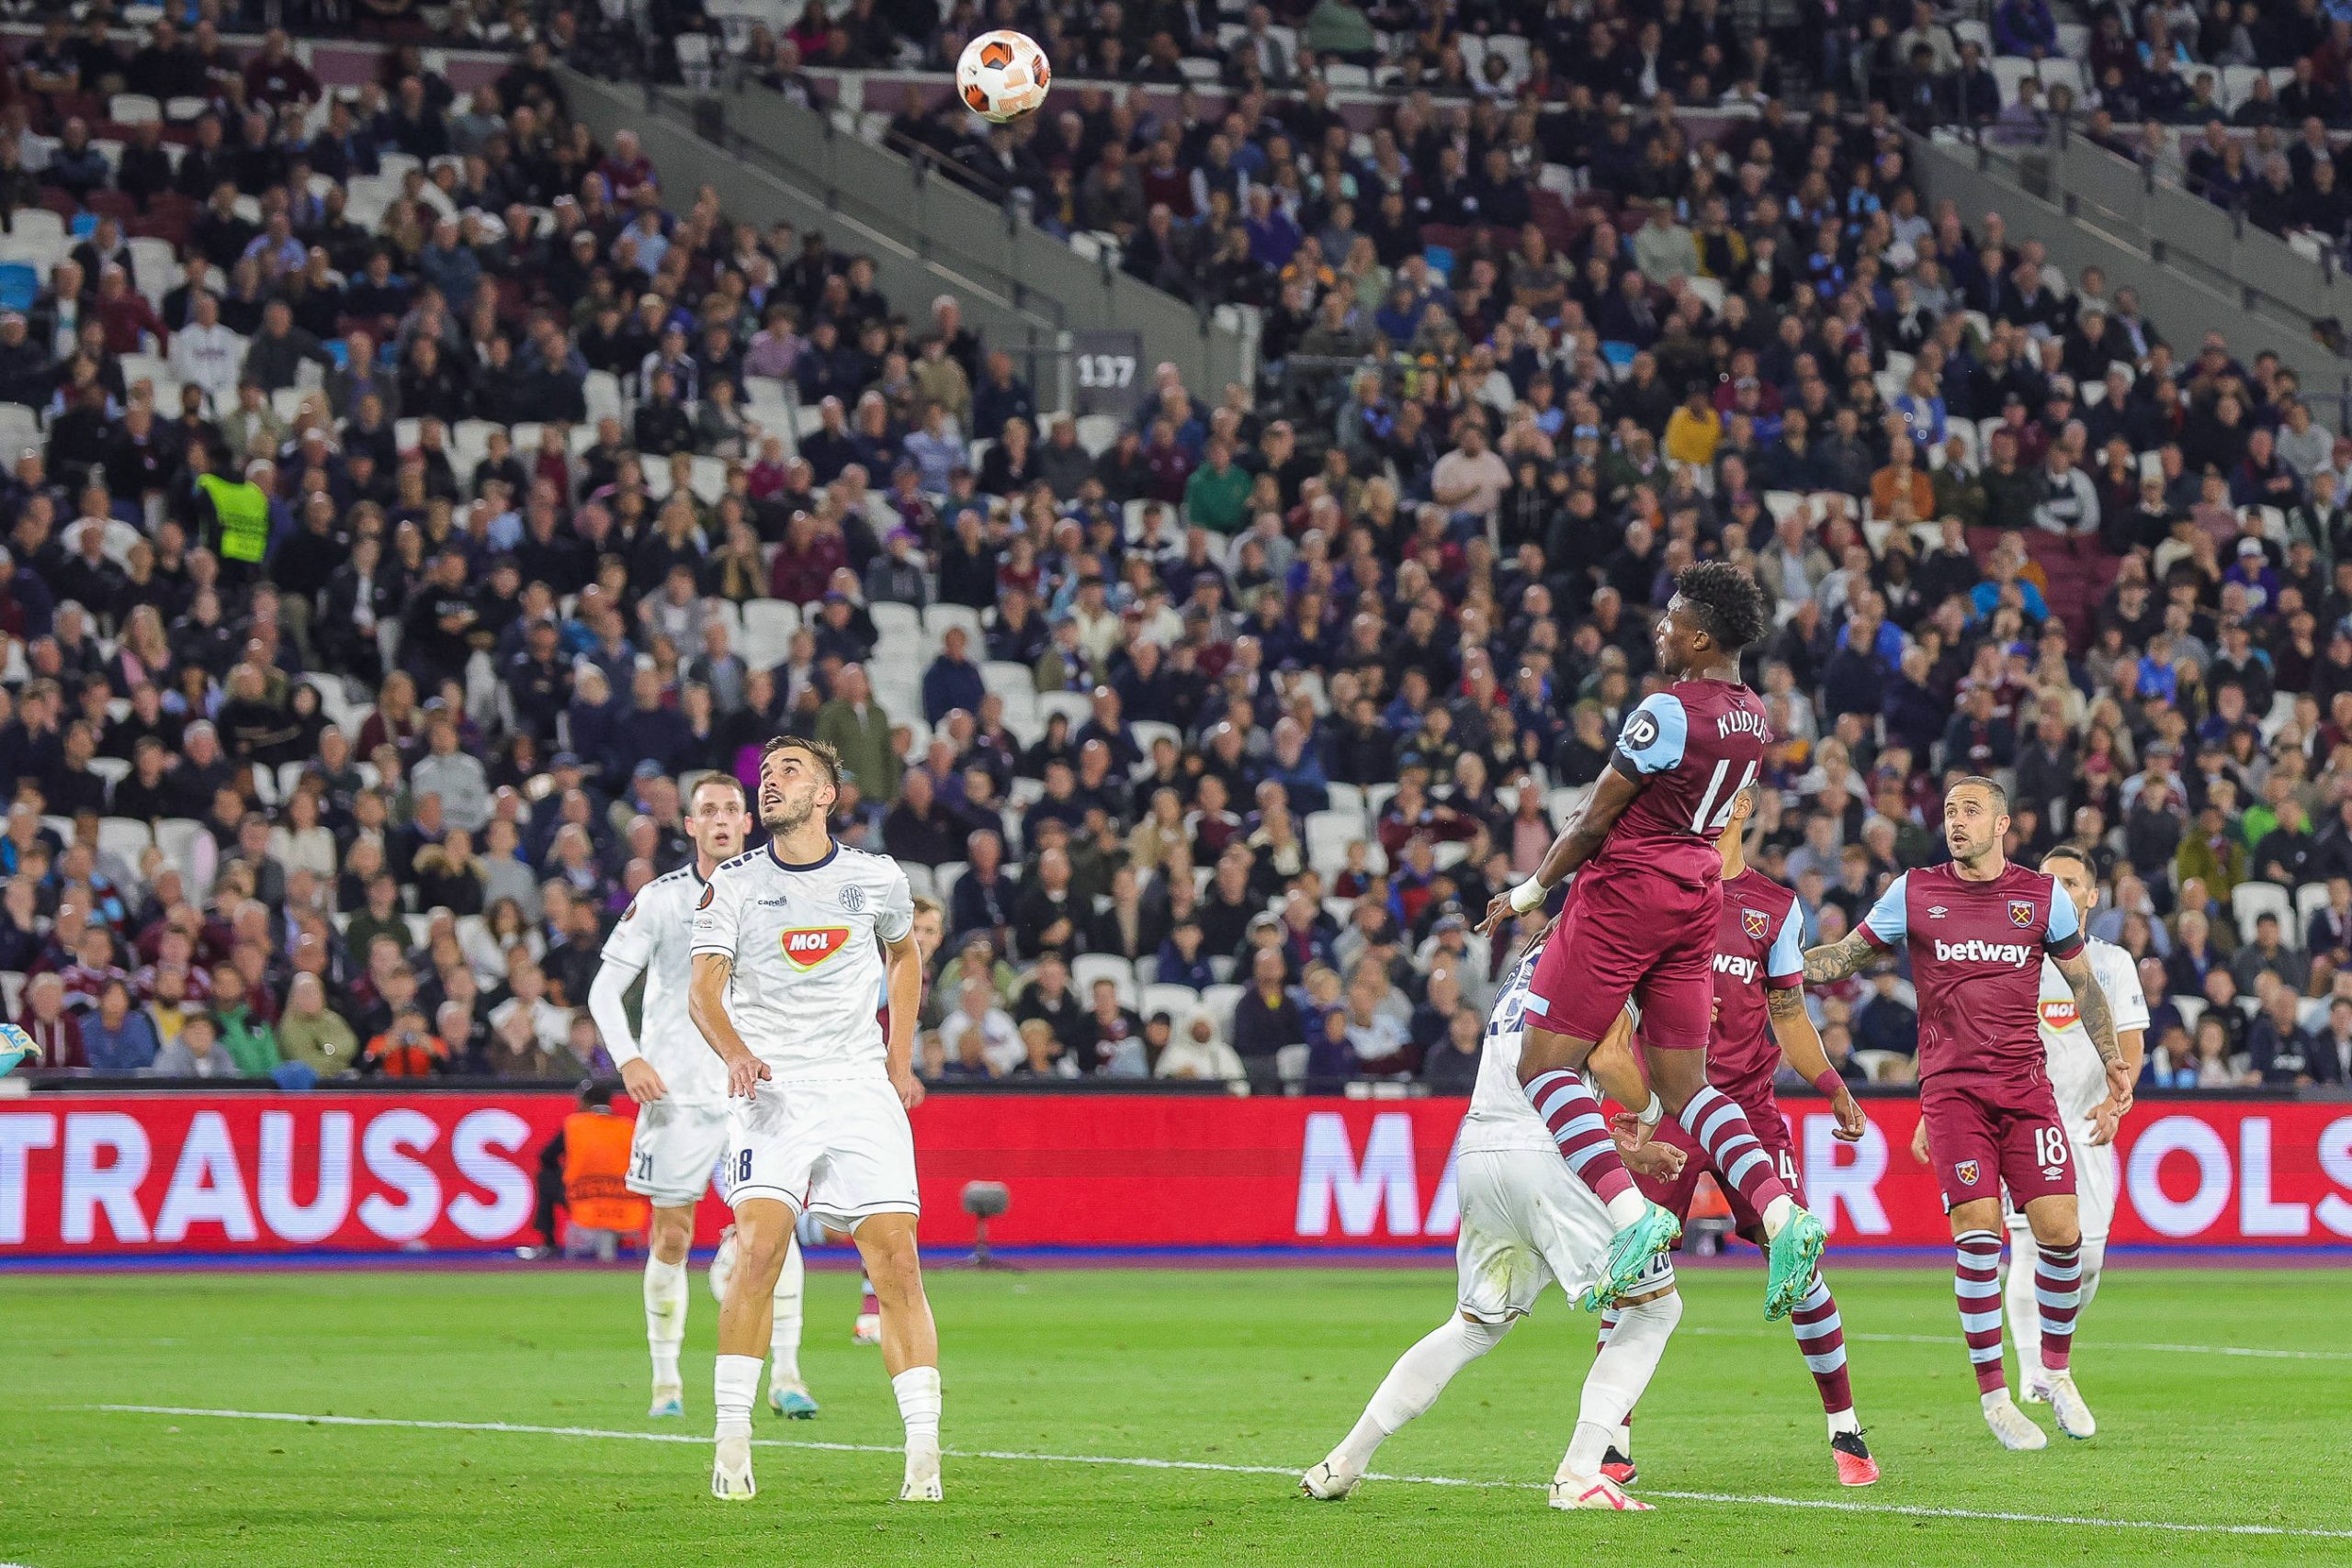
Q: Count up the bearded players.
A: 2